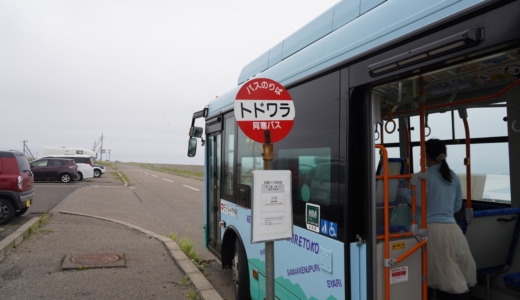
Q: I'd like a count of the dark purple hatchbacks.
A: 1